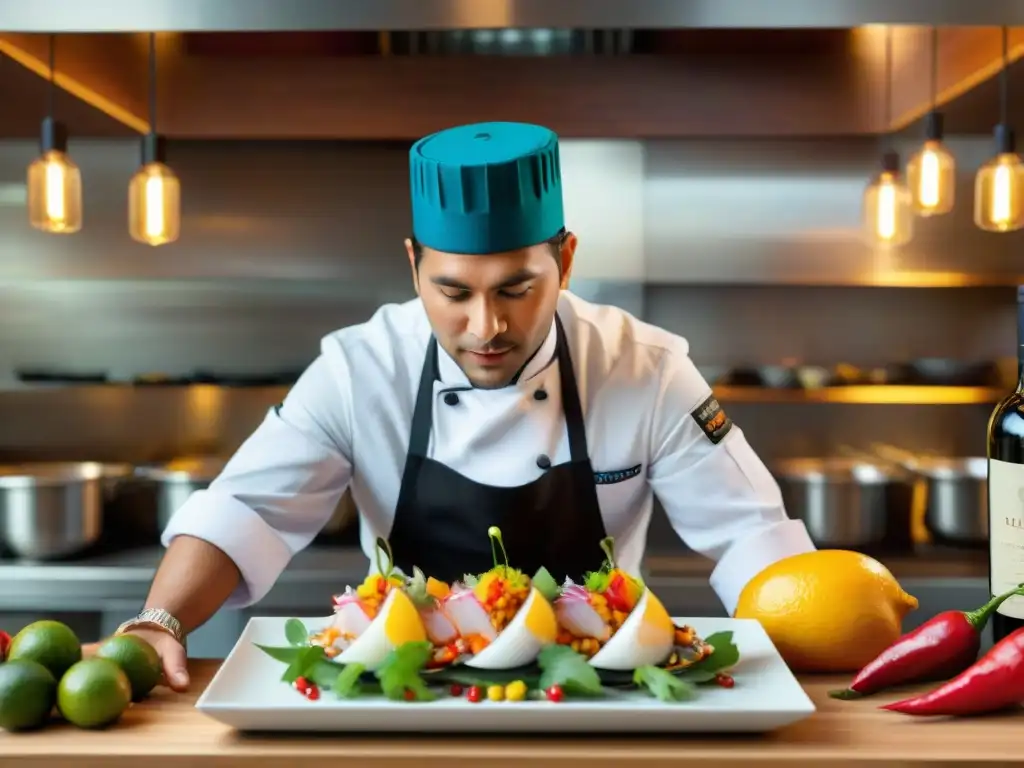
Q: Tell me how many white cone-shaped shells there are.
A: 3